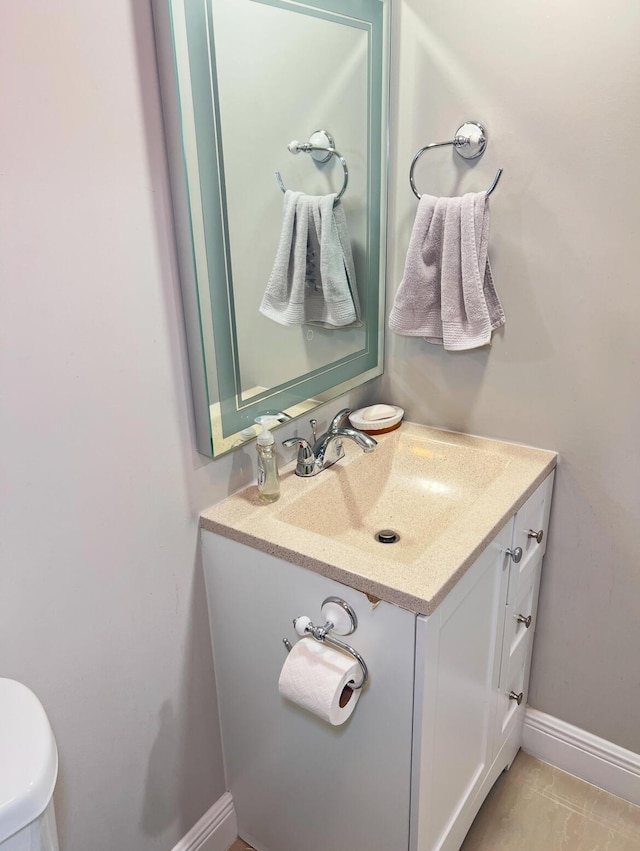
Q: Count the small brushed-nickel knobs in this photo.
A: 4